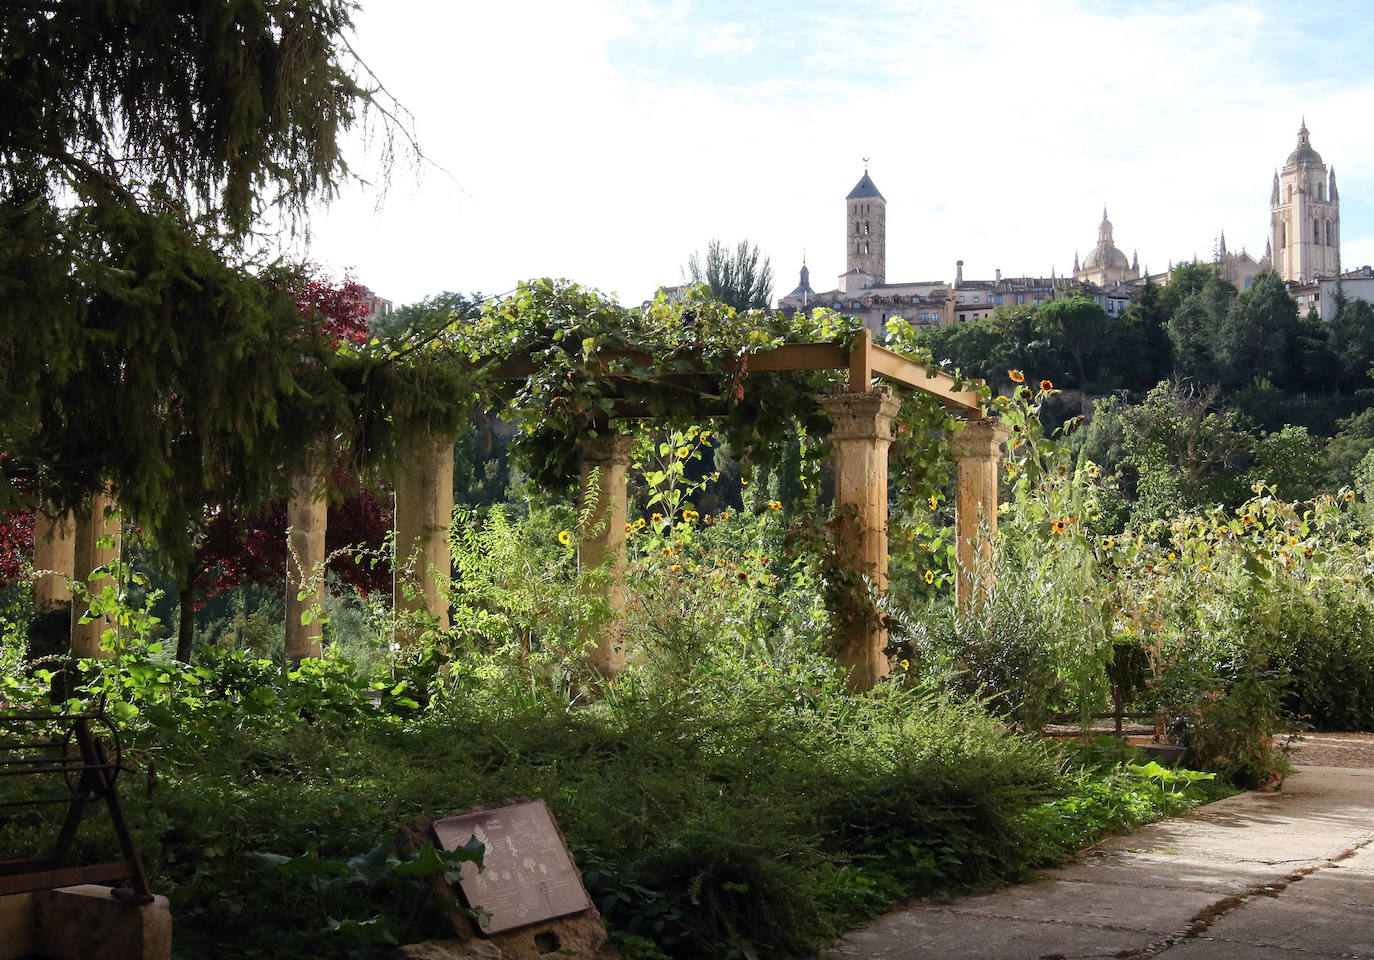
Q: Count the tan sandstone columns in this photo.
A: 7